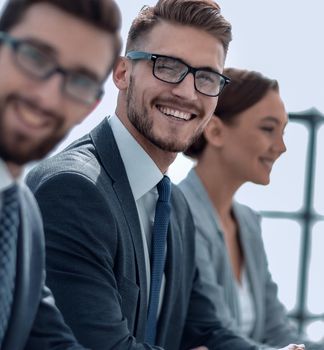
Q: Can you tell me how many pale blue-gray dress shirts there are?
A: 2